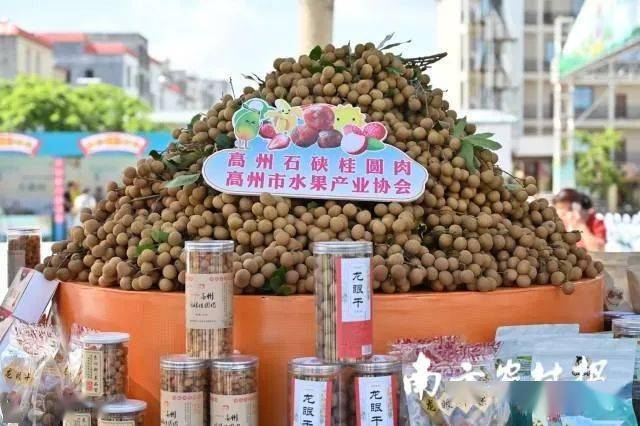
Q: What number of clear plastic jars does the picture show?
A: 11